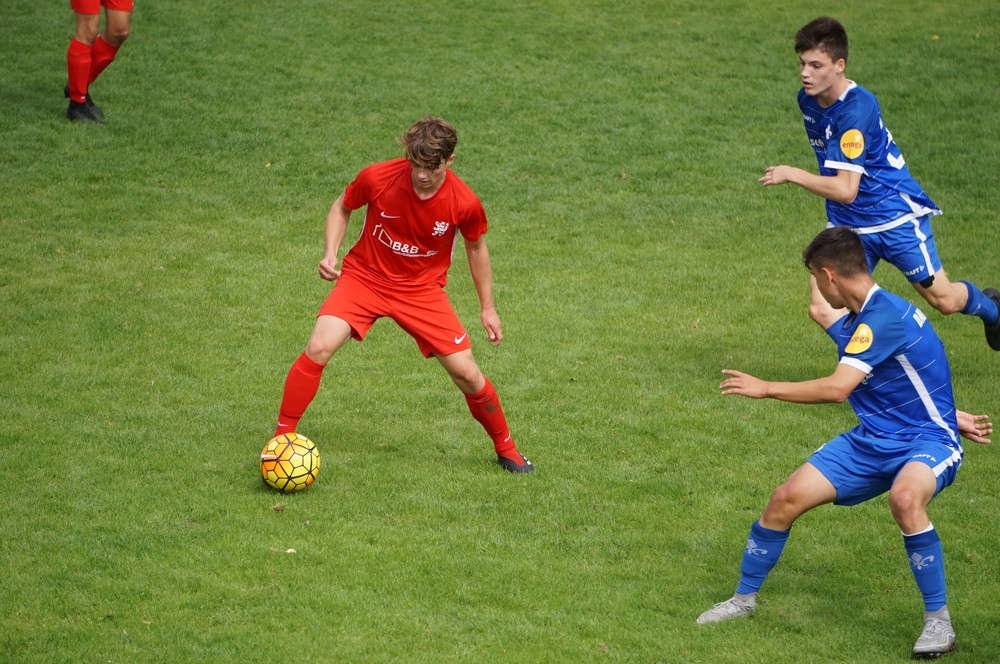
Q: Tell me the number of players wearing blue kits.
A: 2